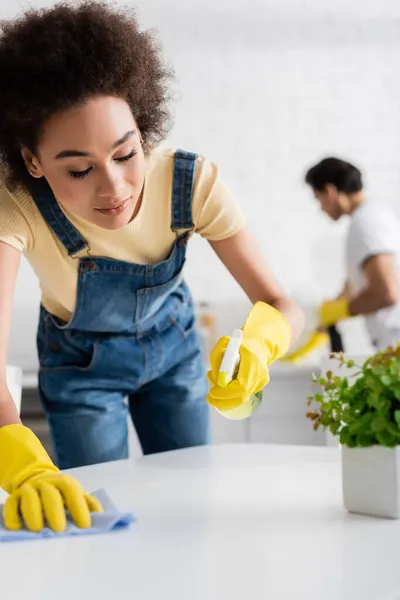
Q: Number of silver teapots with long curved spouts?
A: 0